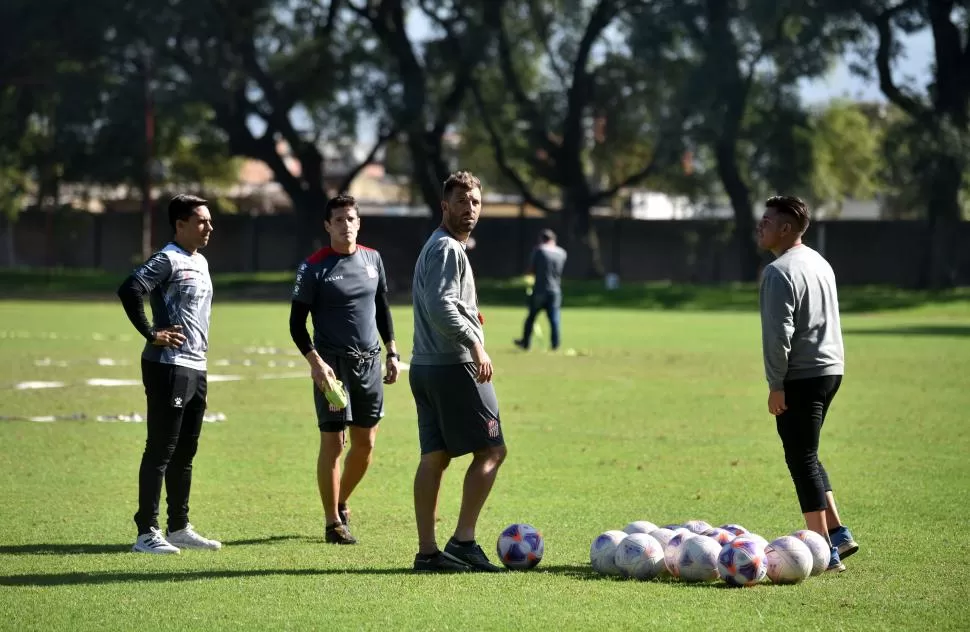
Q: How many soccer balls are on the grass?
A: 15